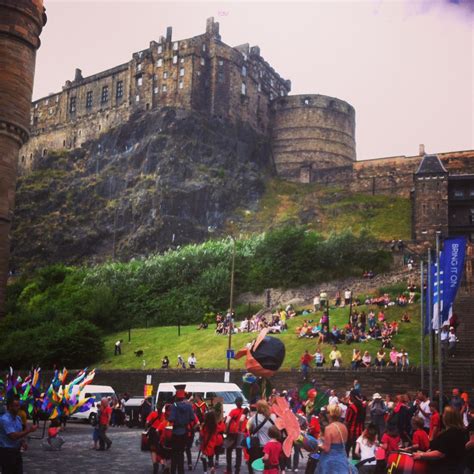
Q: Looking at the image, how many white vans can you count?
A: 2